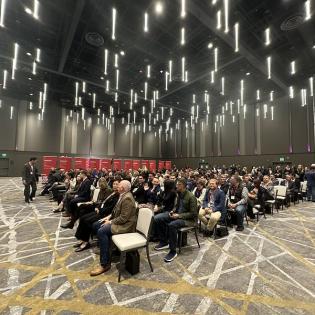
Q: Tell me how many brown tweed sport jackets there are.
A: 1